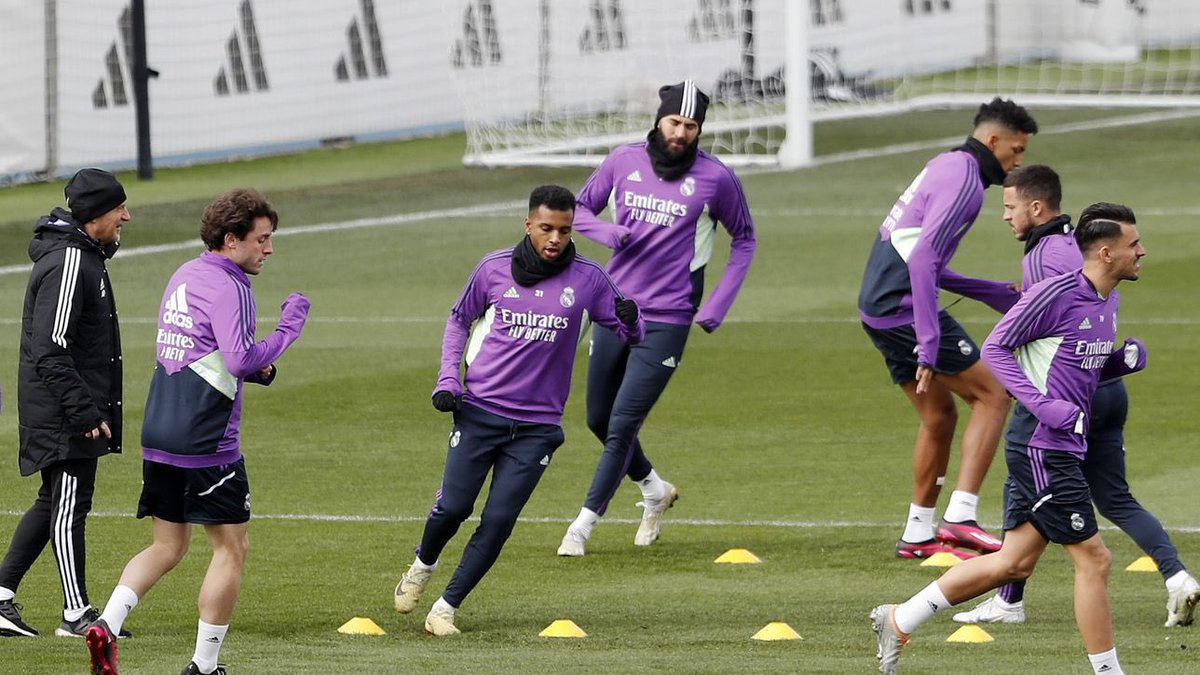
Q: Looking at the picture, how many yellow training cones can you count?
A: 7